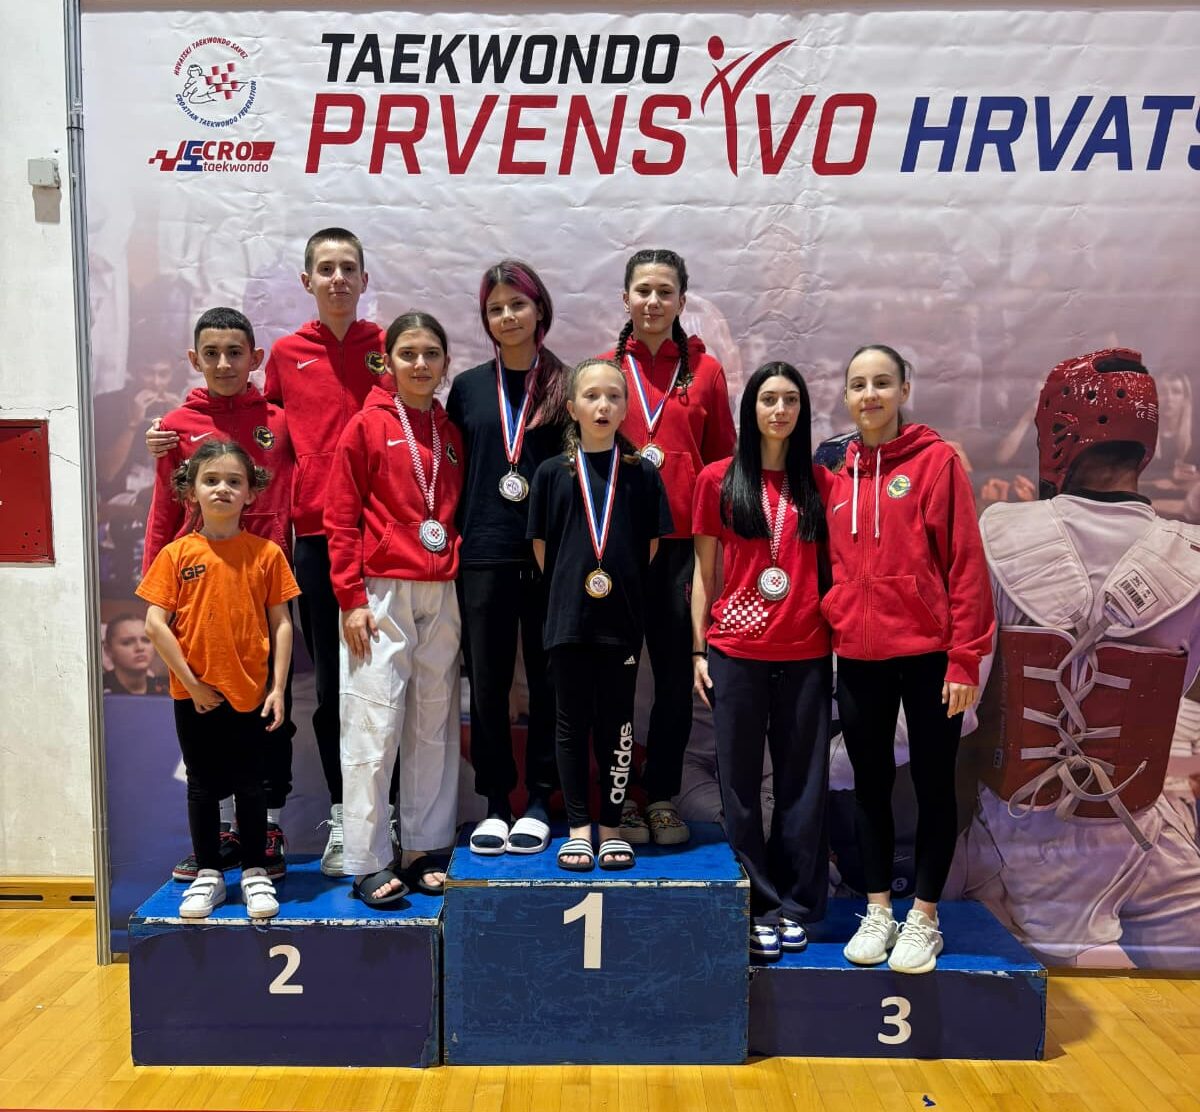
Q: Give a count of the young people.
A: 9